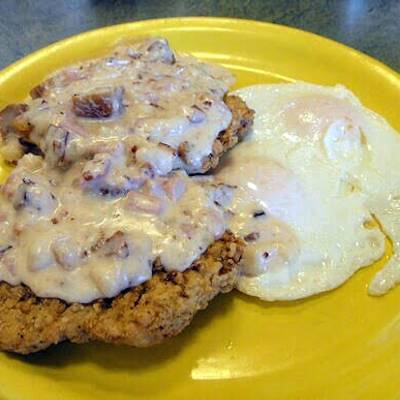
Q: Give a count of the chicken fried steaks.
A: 2